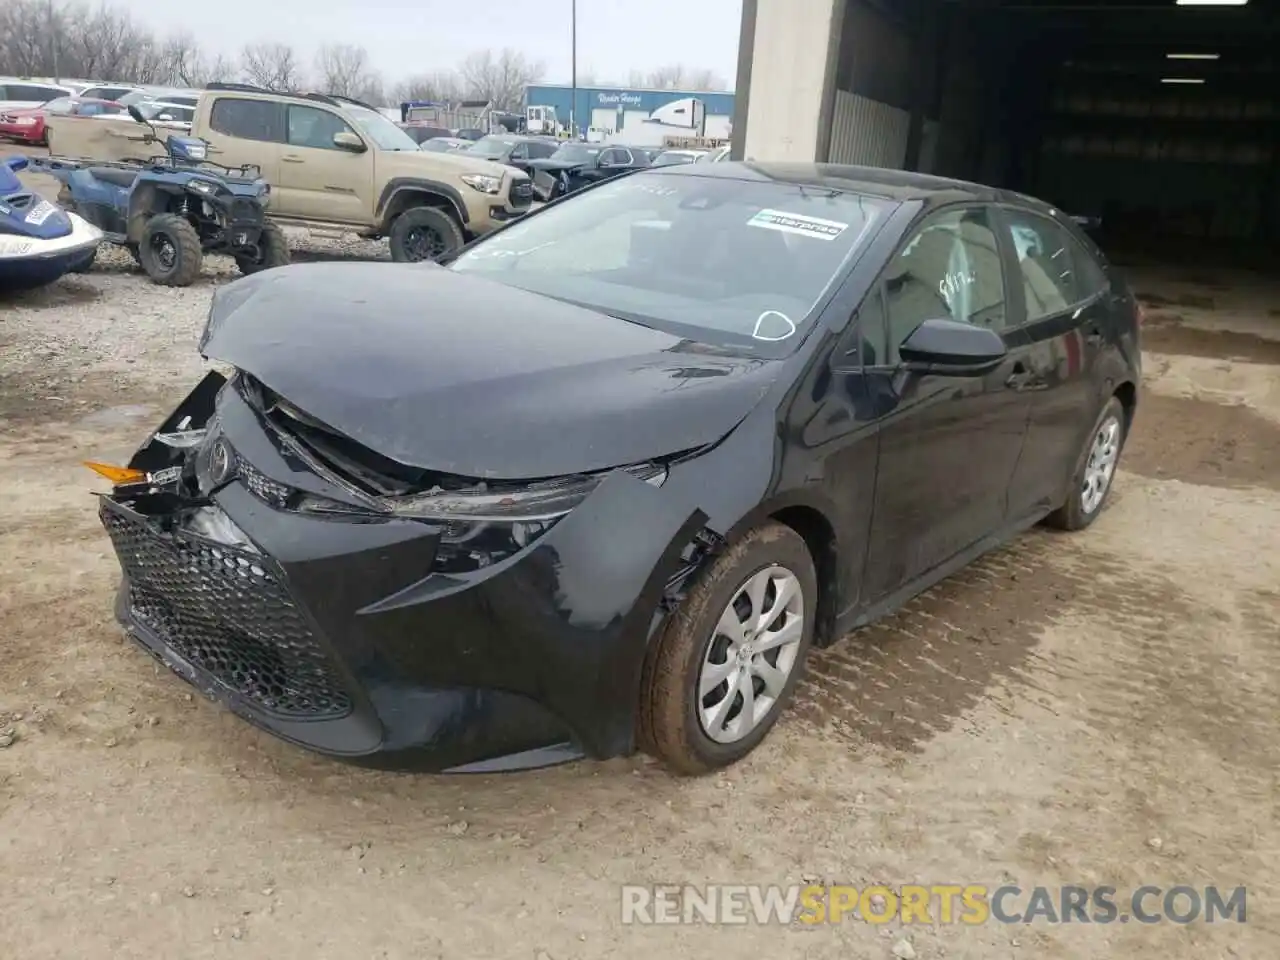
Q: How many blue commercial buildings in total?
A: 1